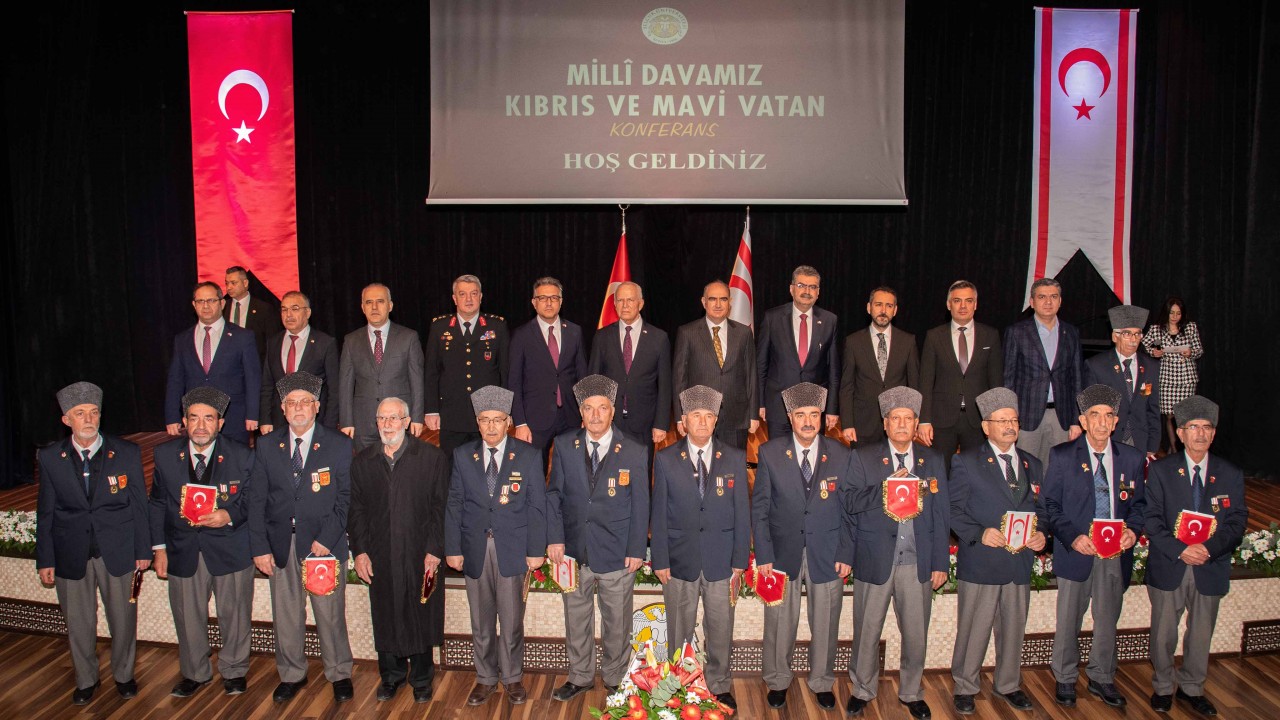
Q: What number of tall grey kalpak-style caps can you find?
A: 12